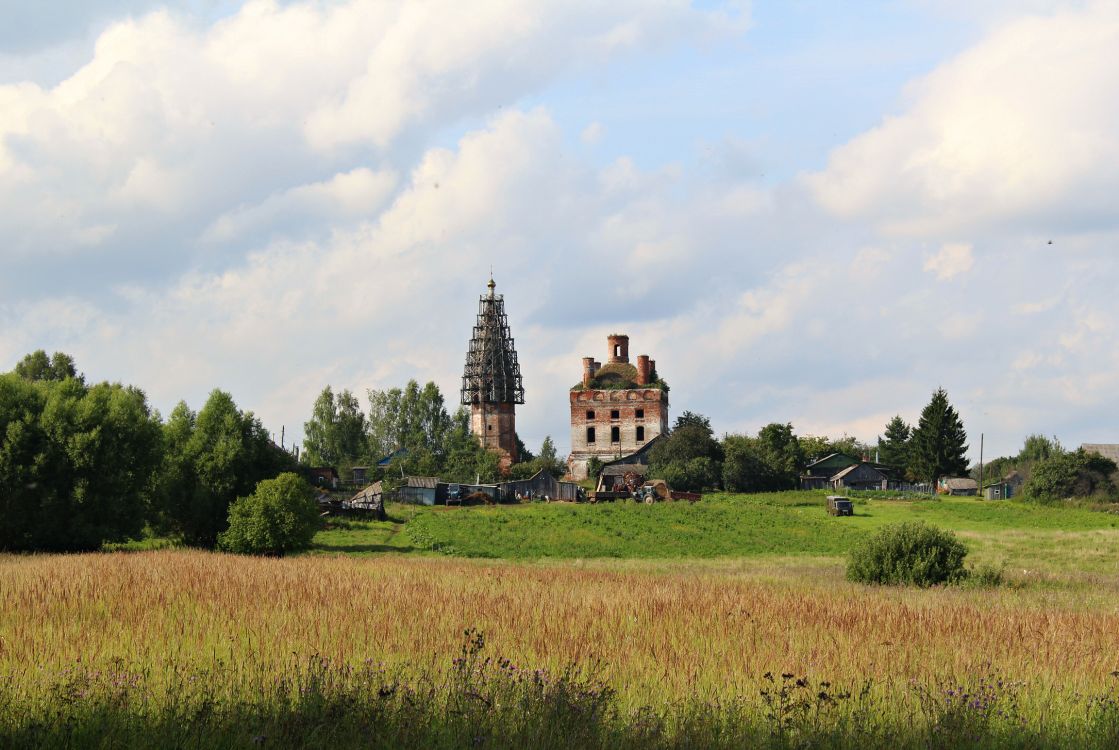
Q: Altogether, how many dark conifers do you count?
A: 2